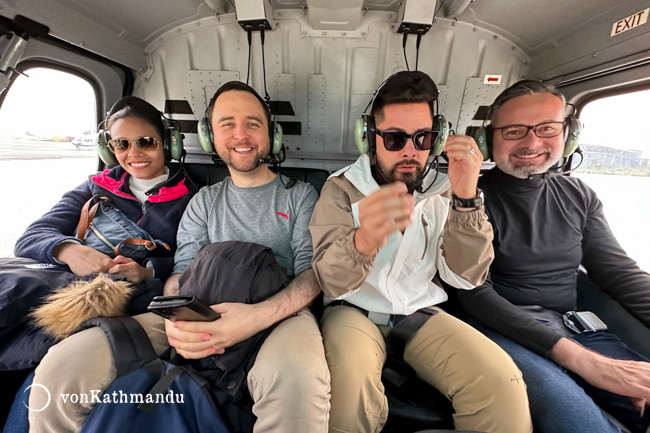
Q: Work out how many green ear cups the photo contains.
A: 8